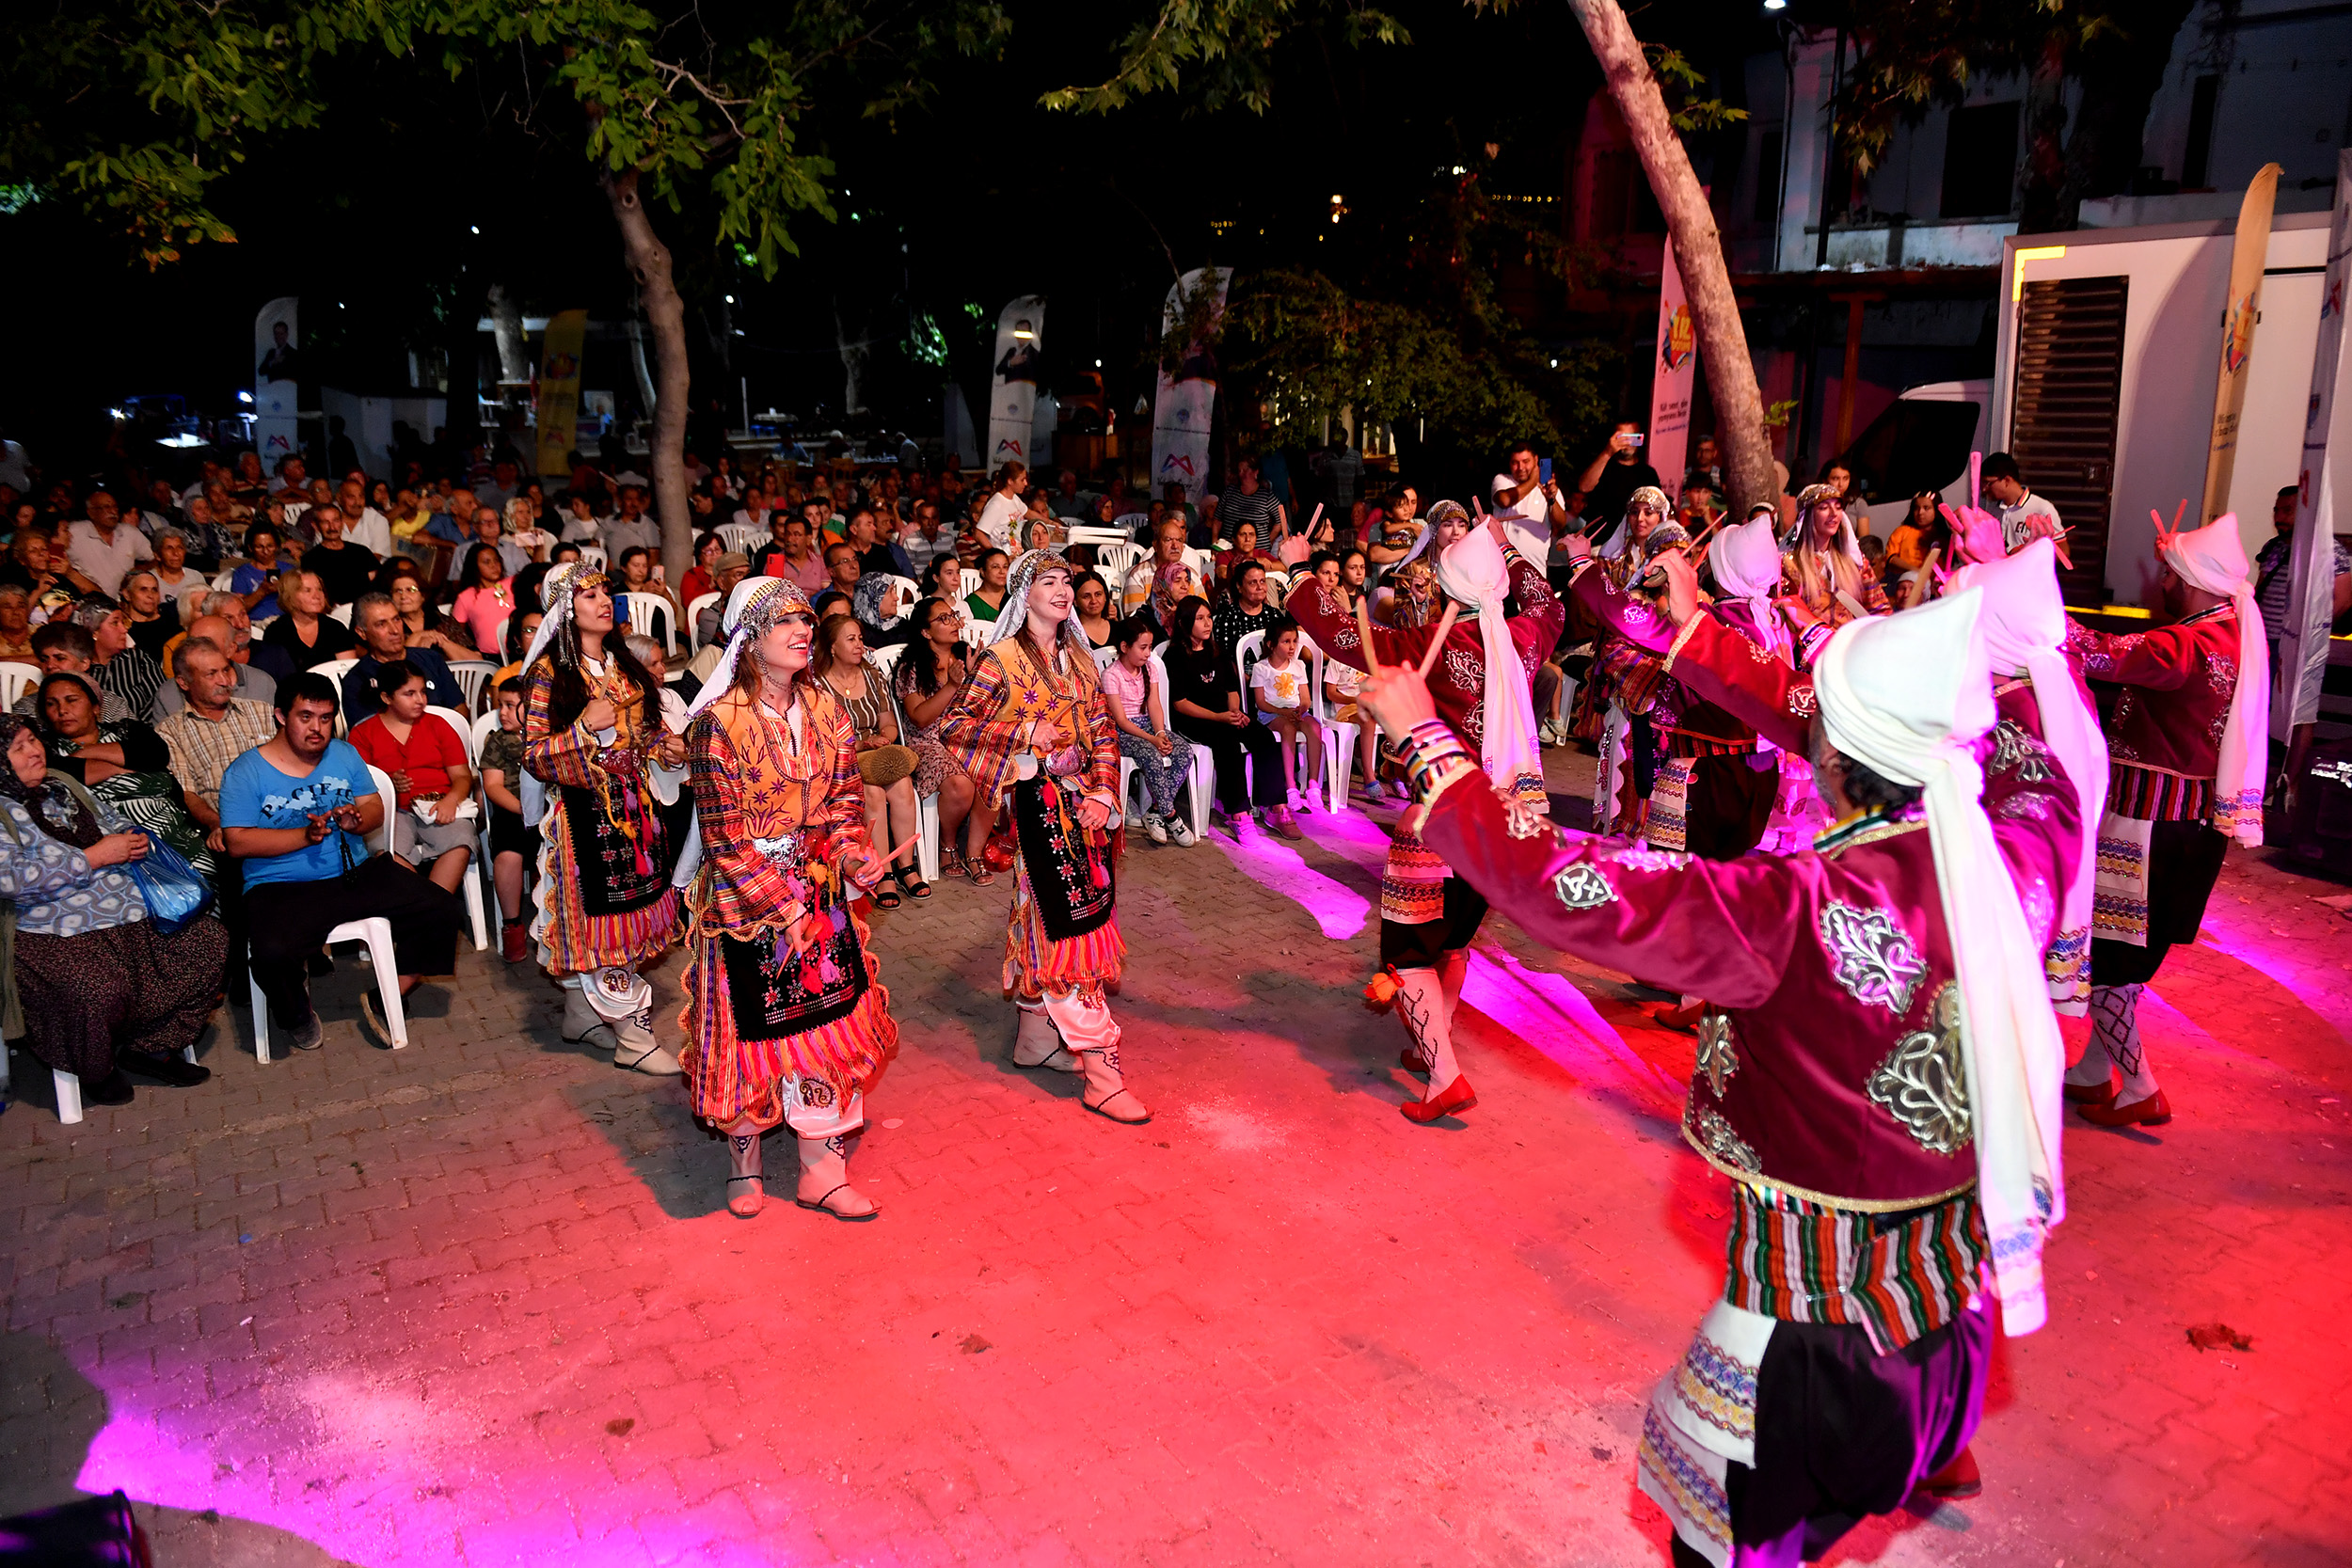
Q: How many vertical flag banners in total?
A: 7